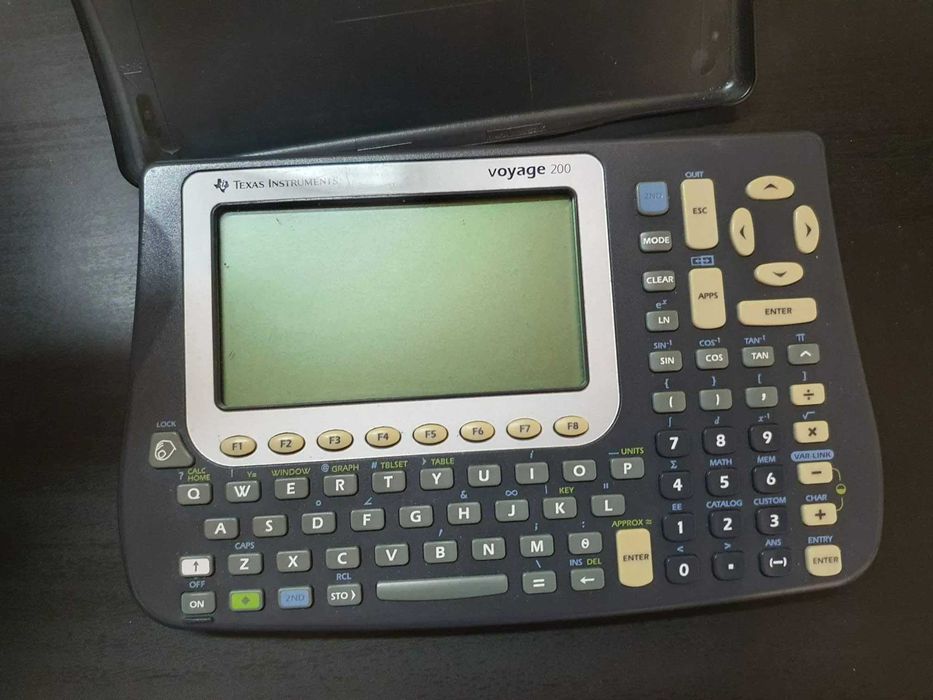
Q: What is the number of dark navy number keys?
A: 10